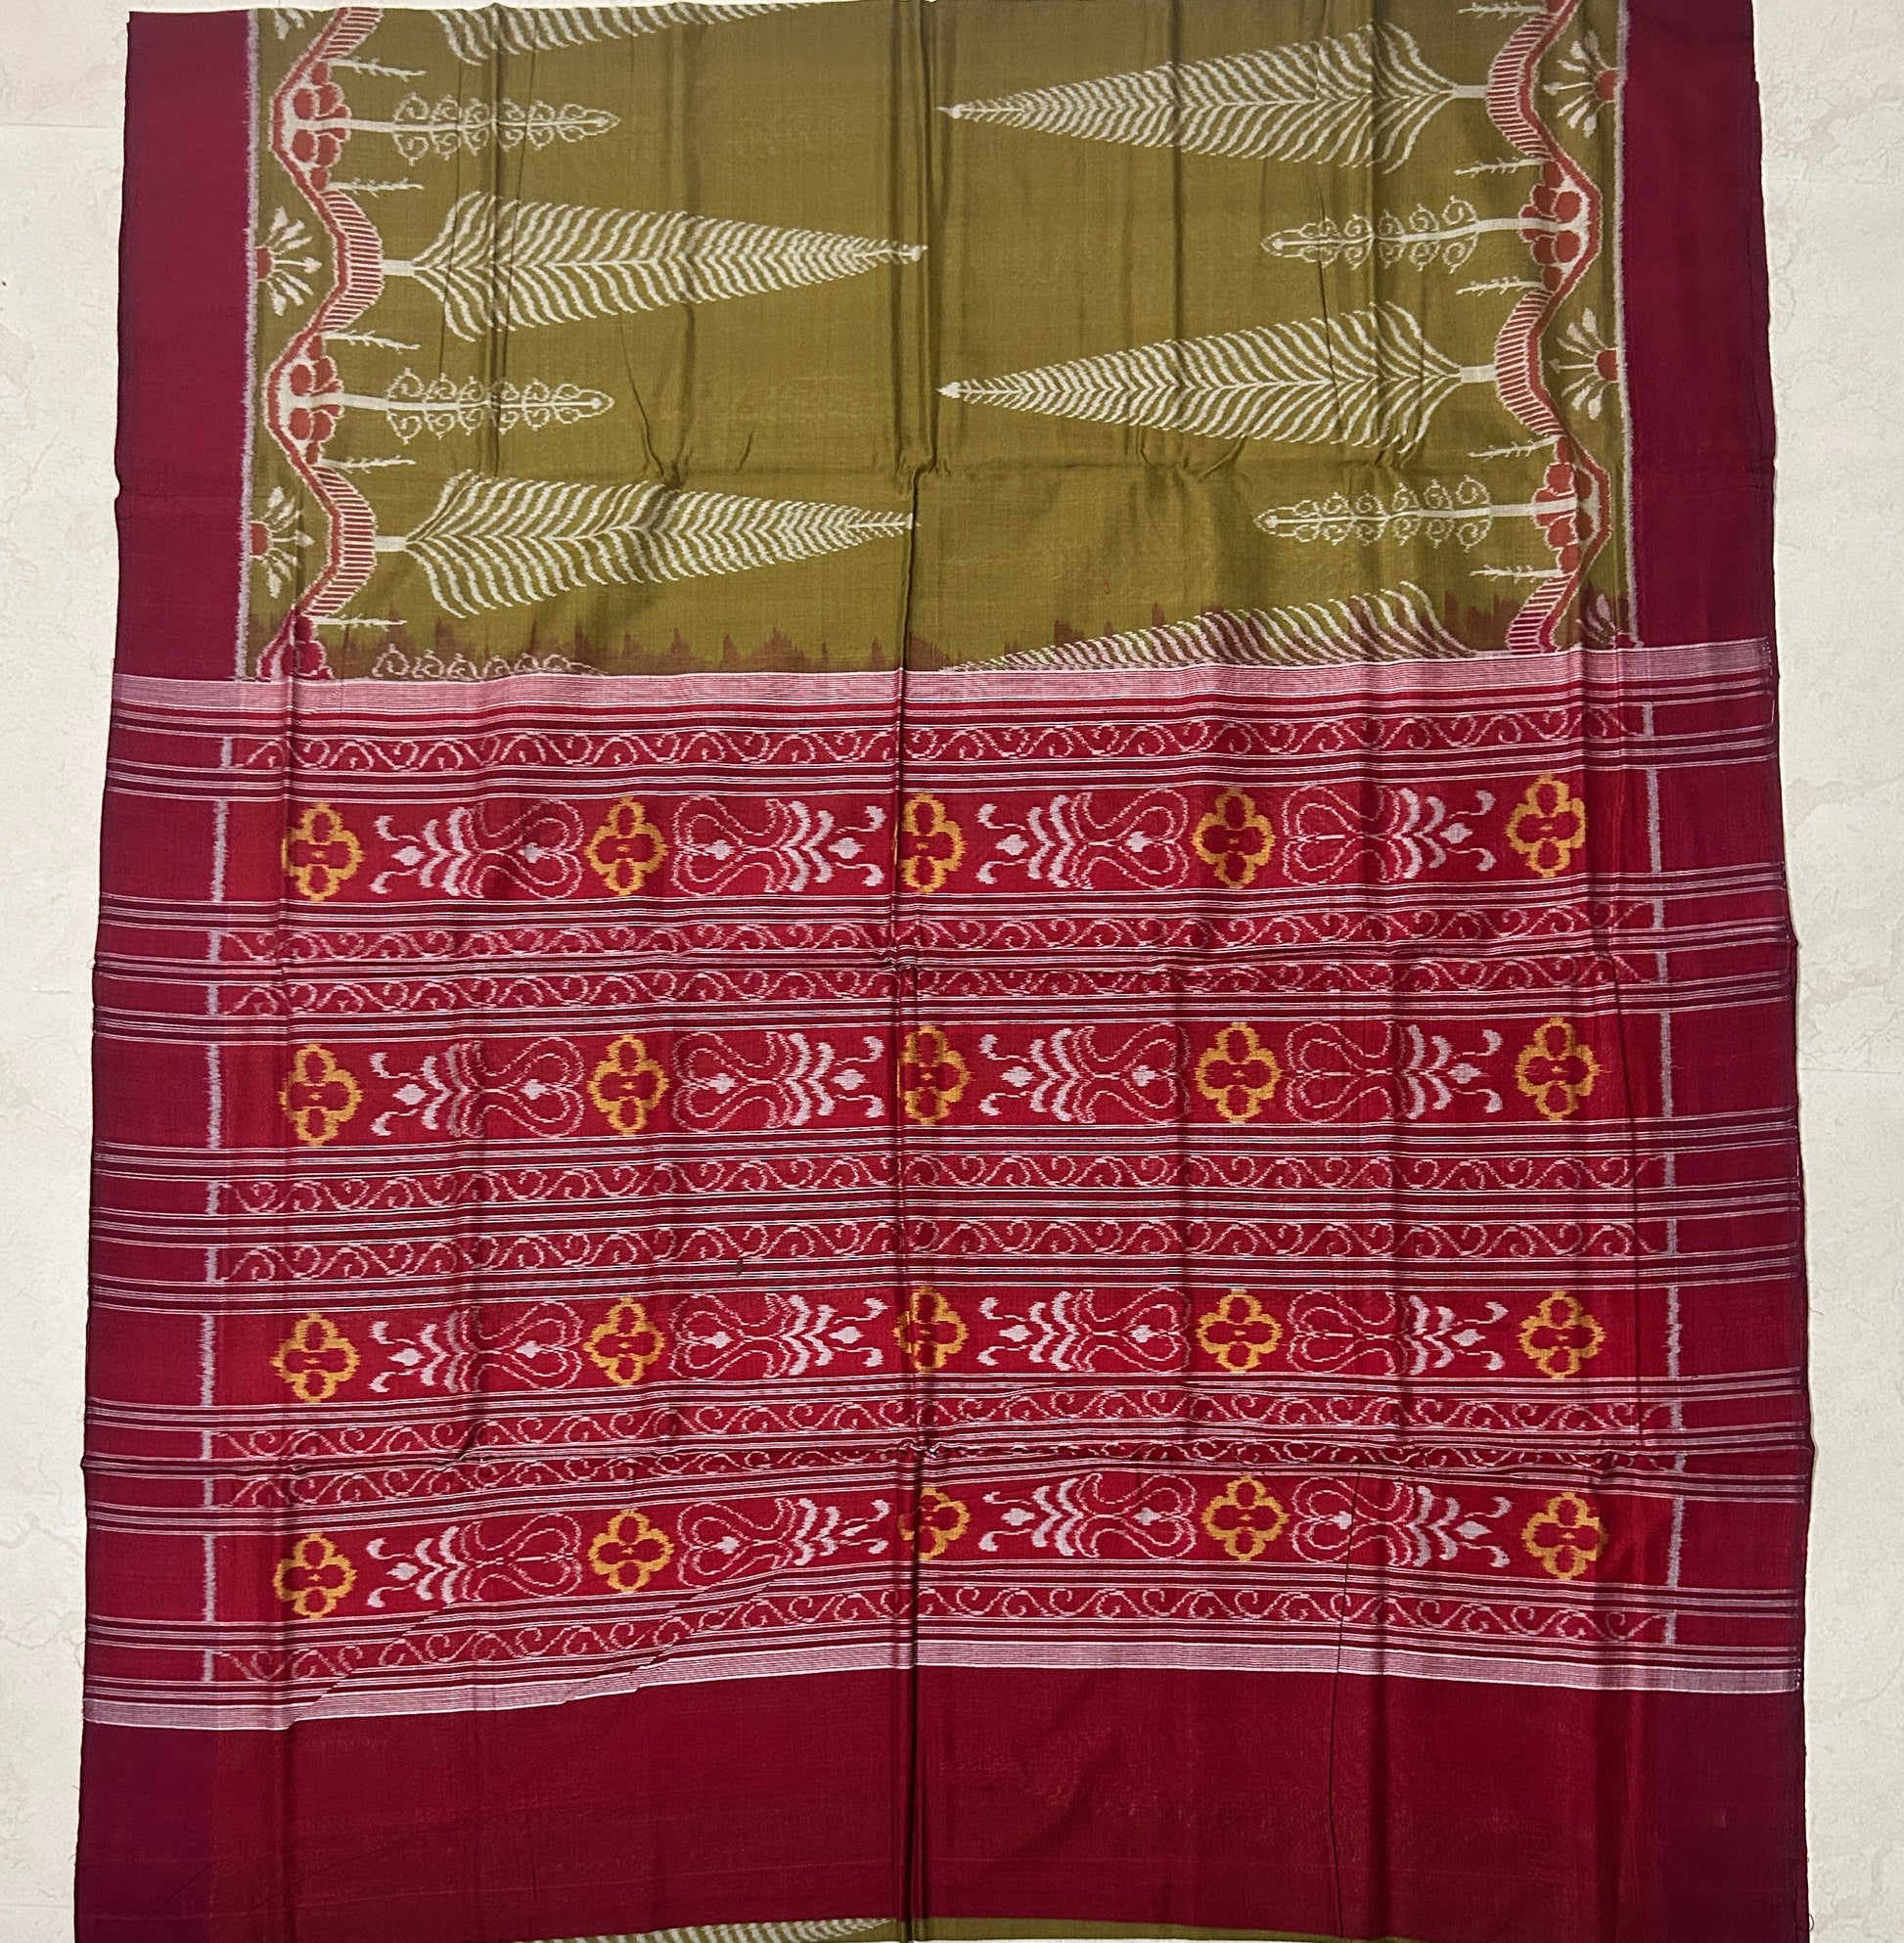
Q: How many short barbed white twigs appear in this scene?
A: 10